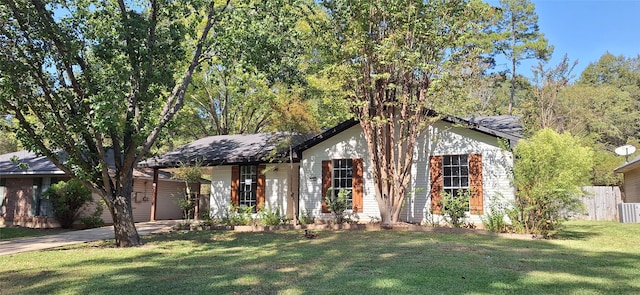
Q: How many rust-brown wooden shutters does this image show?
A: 6